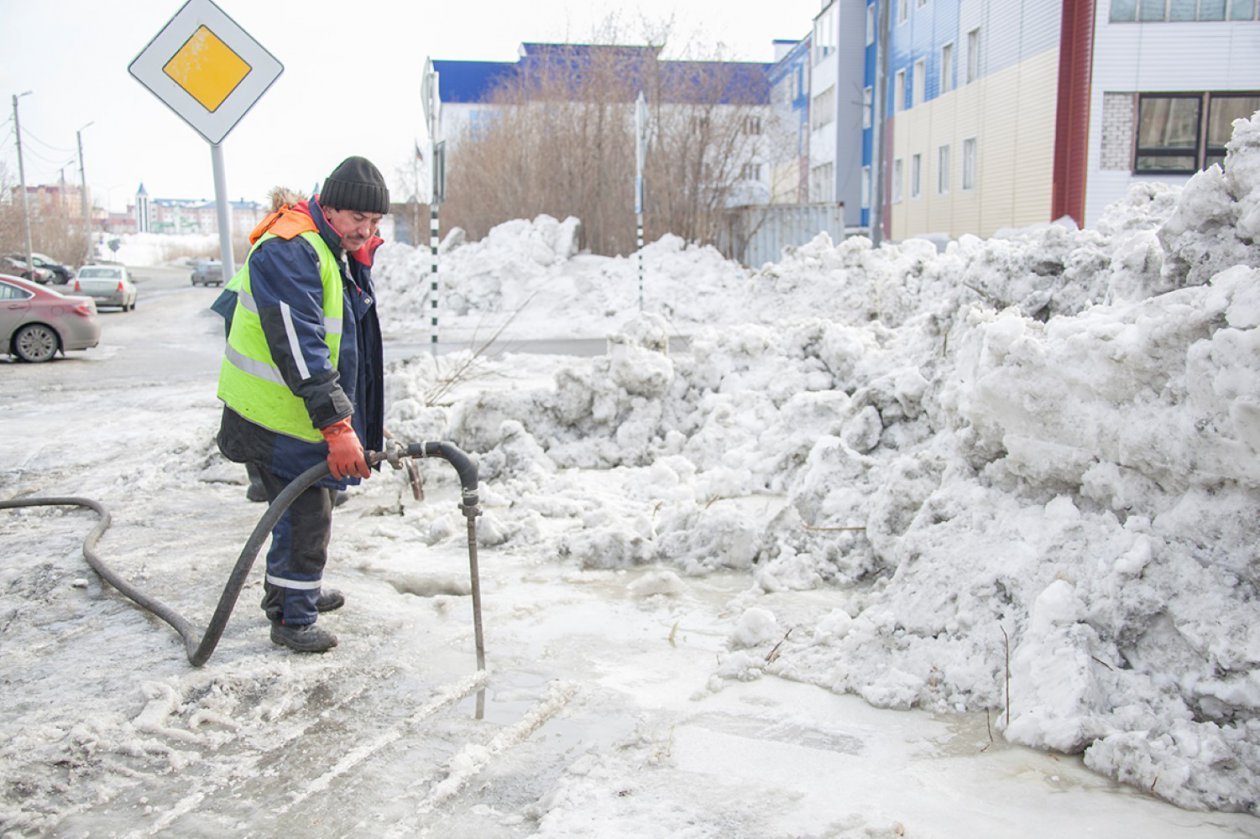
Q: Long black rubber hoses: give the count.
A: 1